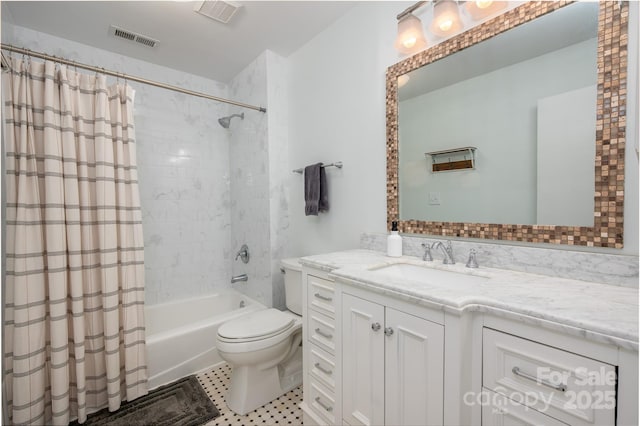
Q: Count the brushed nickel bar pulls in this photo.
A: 5